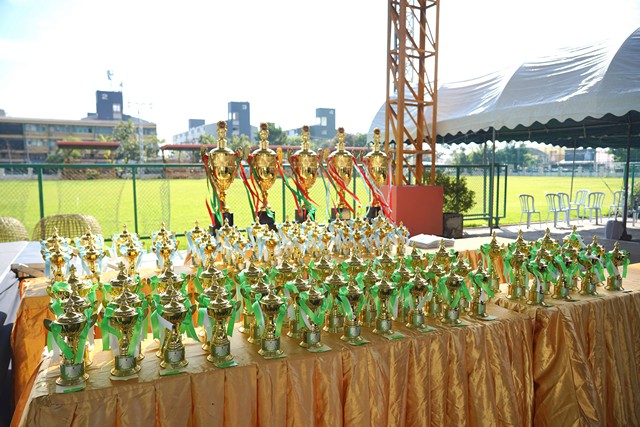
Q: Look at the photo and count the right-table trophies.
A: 12